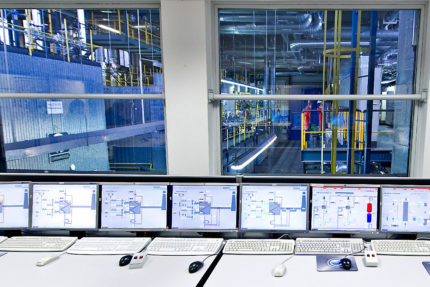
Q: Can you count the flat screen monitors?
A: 7